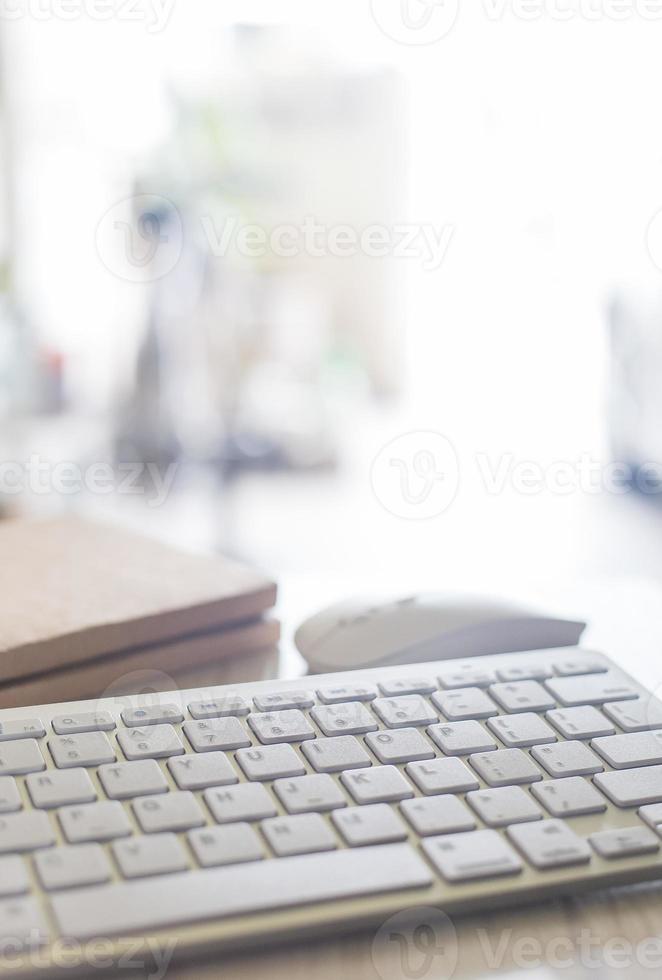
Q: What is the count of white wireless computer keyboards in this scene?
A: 1